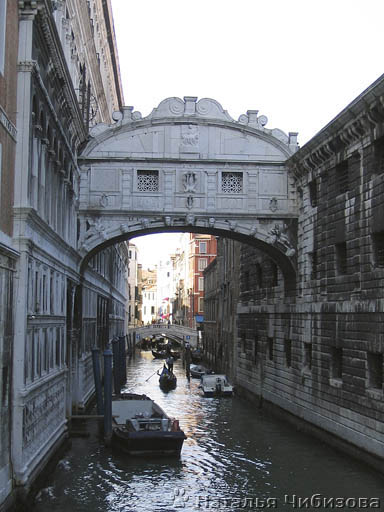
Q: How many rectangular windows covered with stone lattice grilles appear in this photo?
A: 2